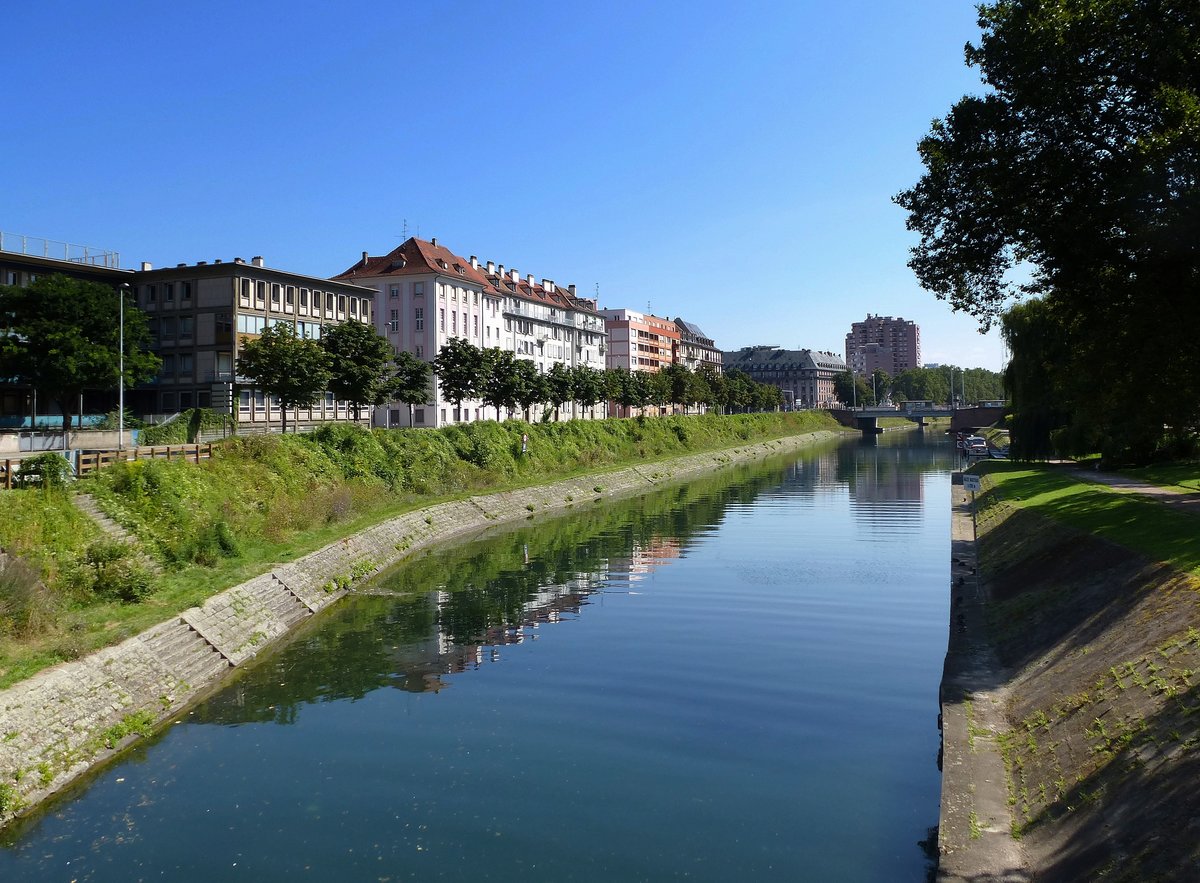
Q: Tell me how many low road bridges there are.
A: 1